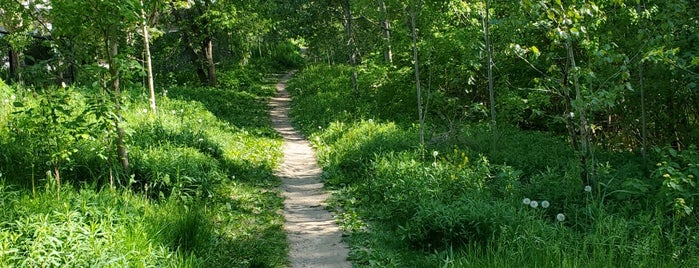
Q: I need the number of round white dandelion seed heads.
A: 5